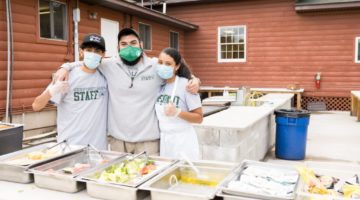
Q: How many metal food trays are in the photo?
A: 6